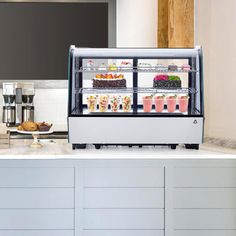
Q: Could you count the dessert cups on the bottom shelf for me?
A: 8